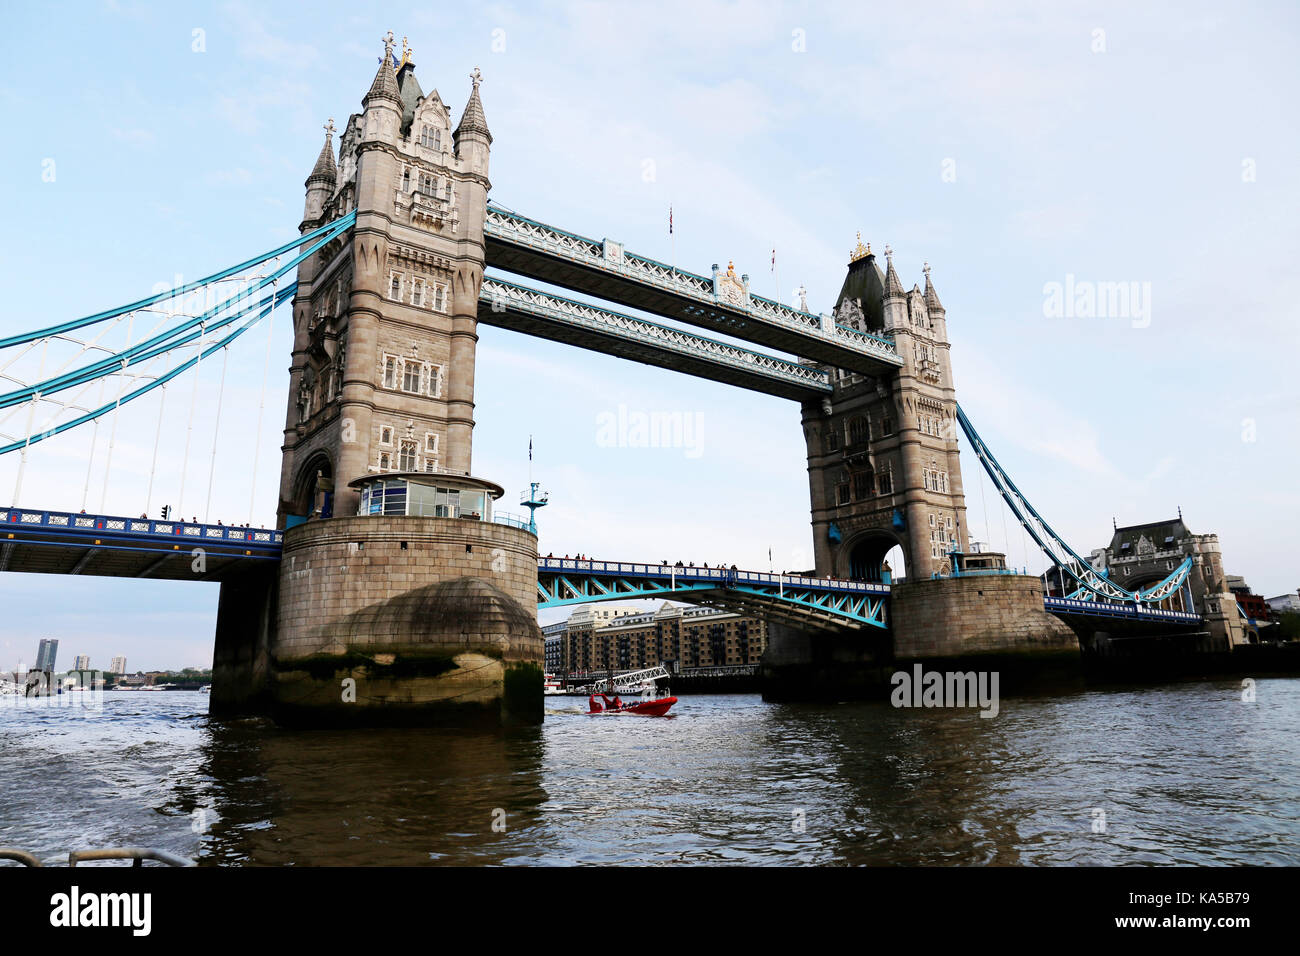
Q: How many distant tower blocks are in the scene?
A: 3